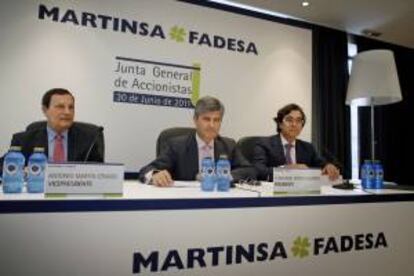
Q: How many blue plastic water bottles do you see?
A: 6